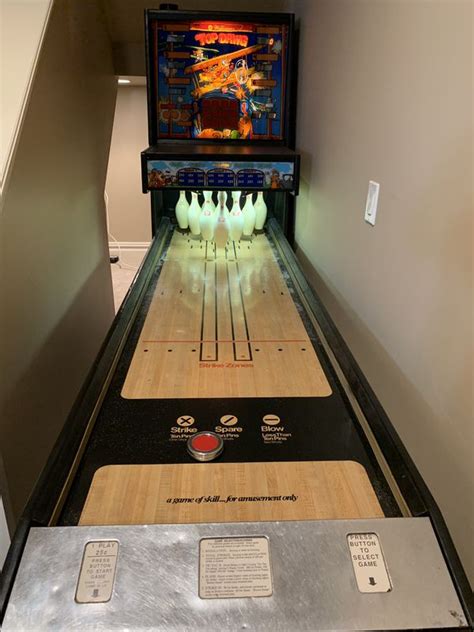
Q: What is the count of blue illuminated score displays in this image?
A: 3